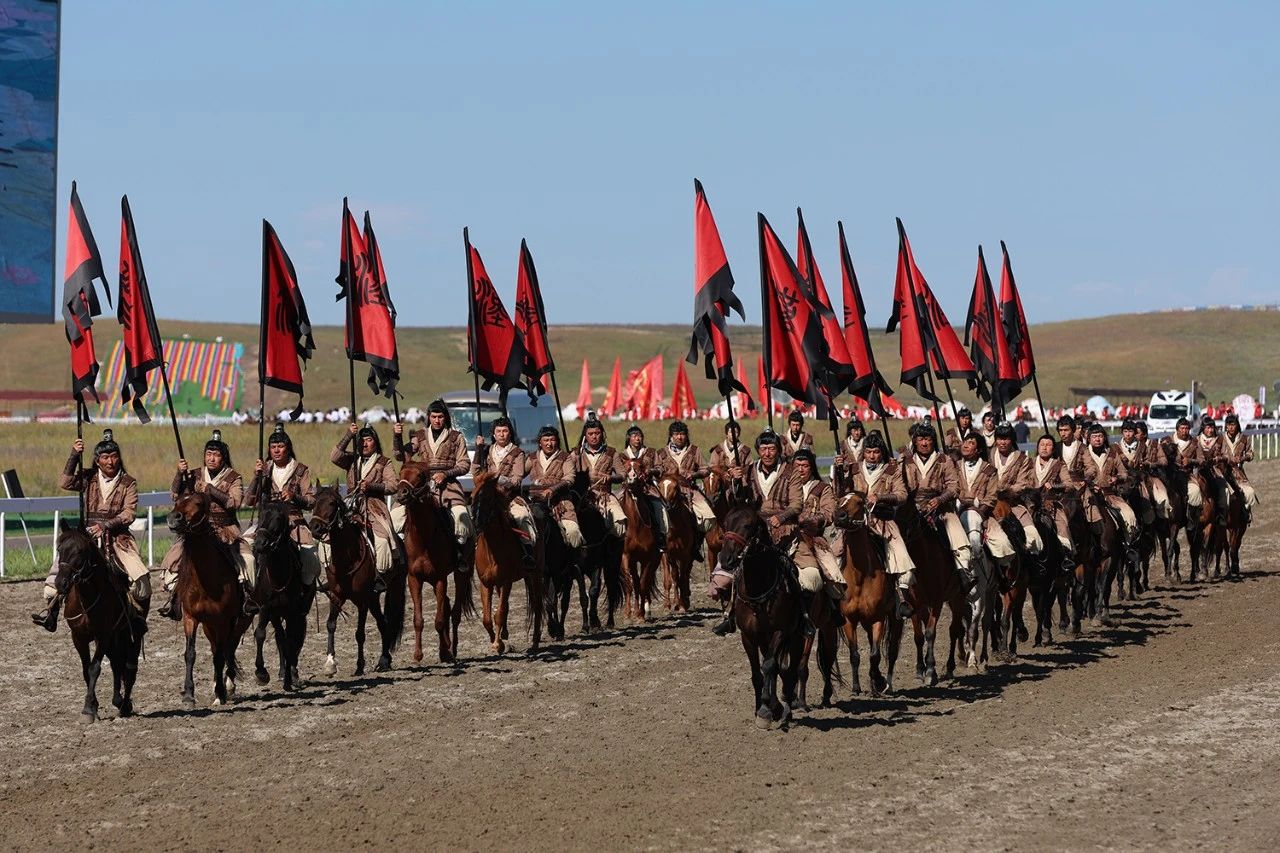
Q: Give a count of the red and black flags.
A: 15